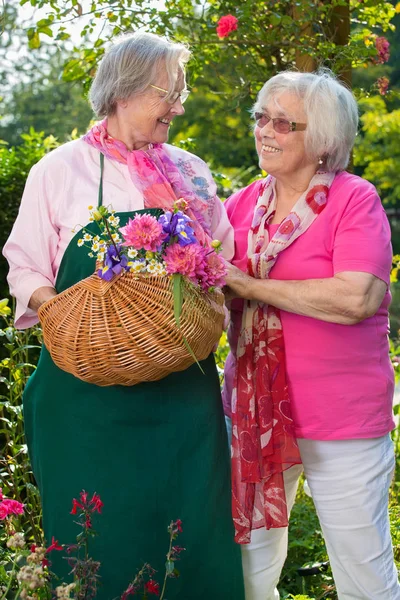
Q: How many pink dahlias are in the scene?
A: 3